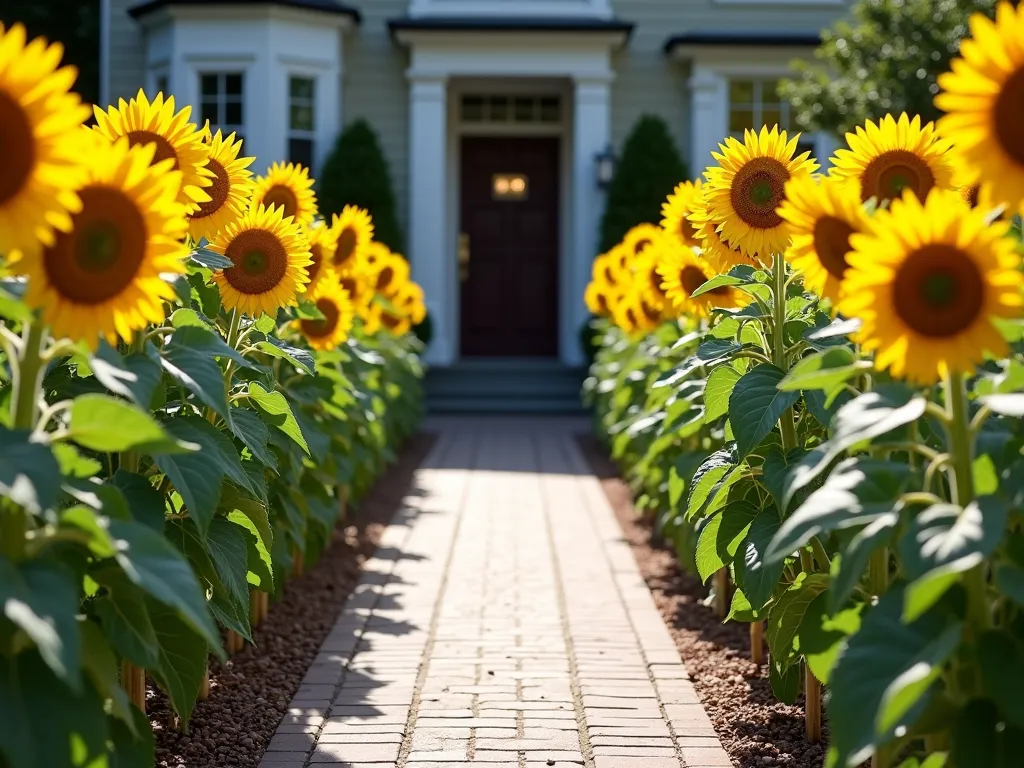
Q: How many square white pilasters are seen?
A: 2